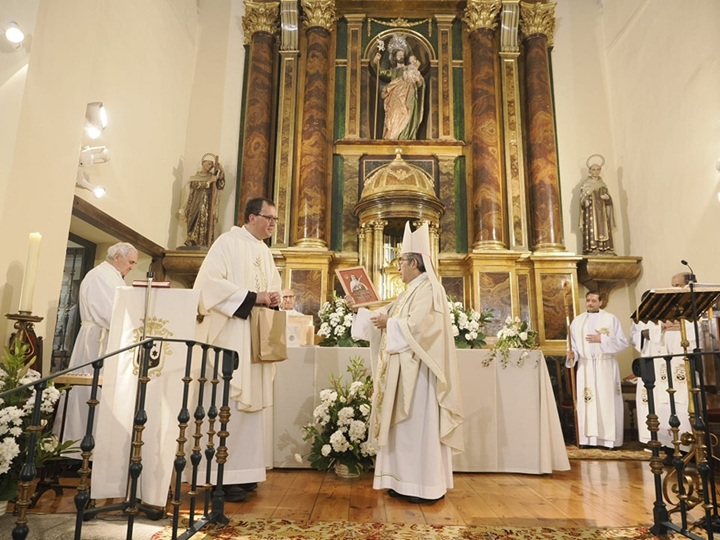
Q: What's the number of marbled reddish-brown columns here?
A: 4